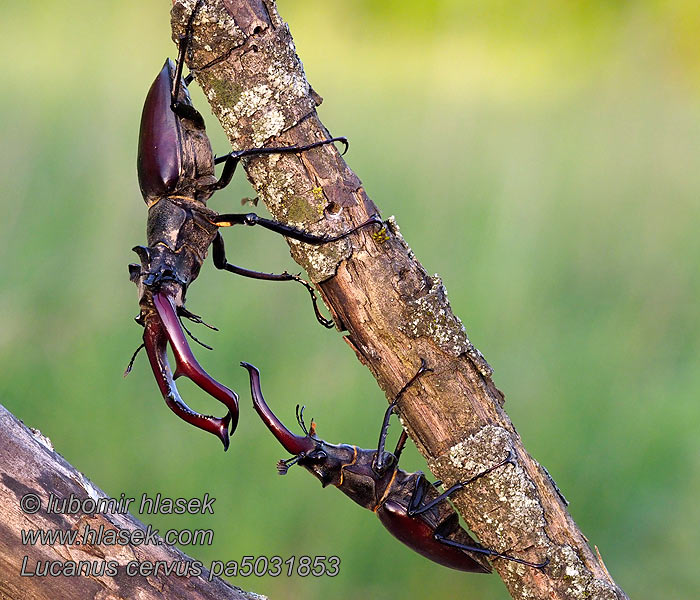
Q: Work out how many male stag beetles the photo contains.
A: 2